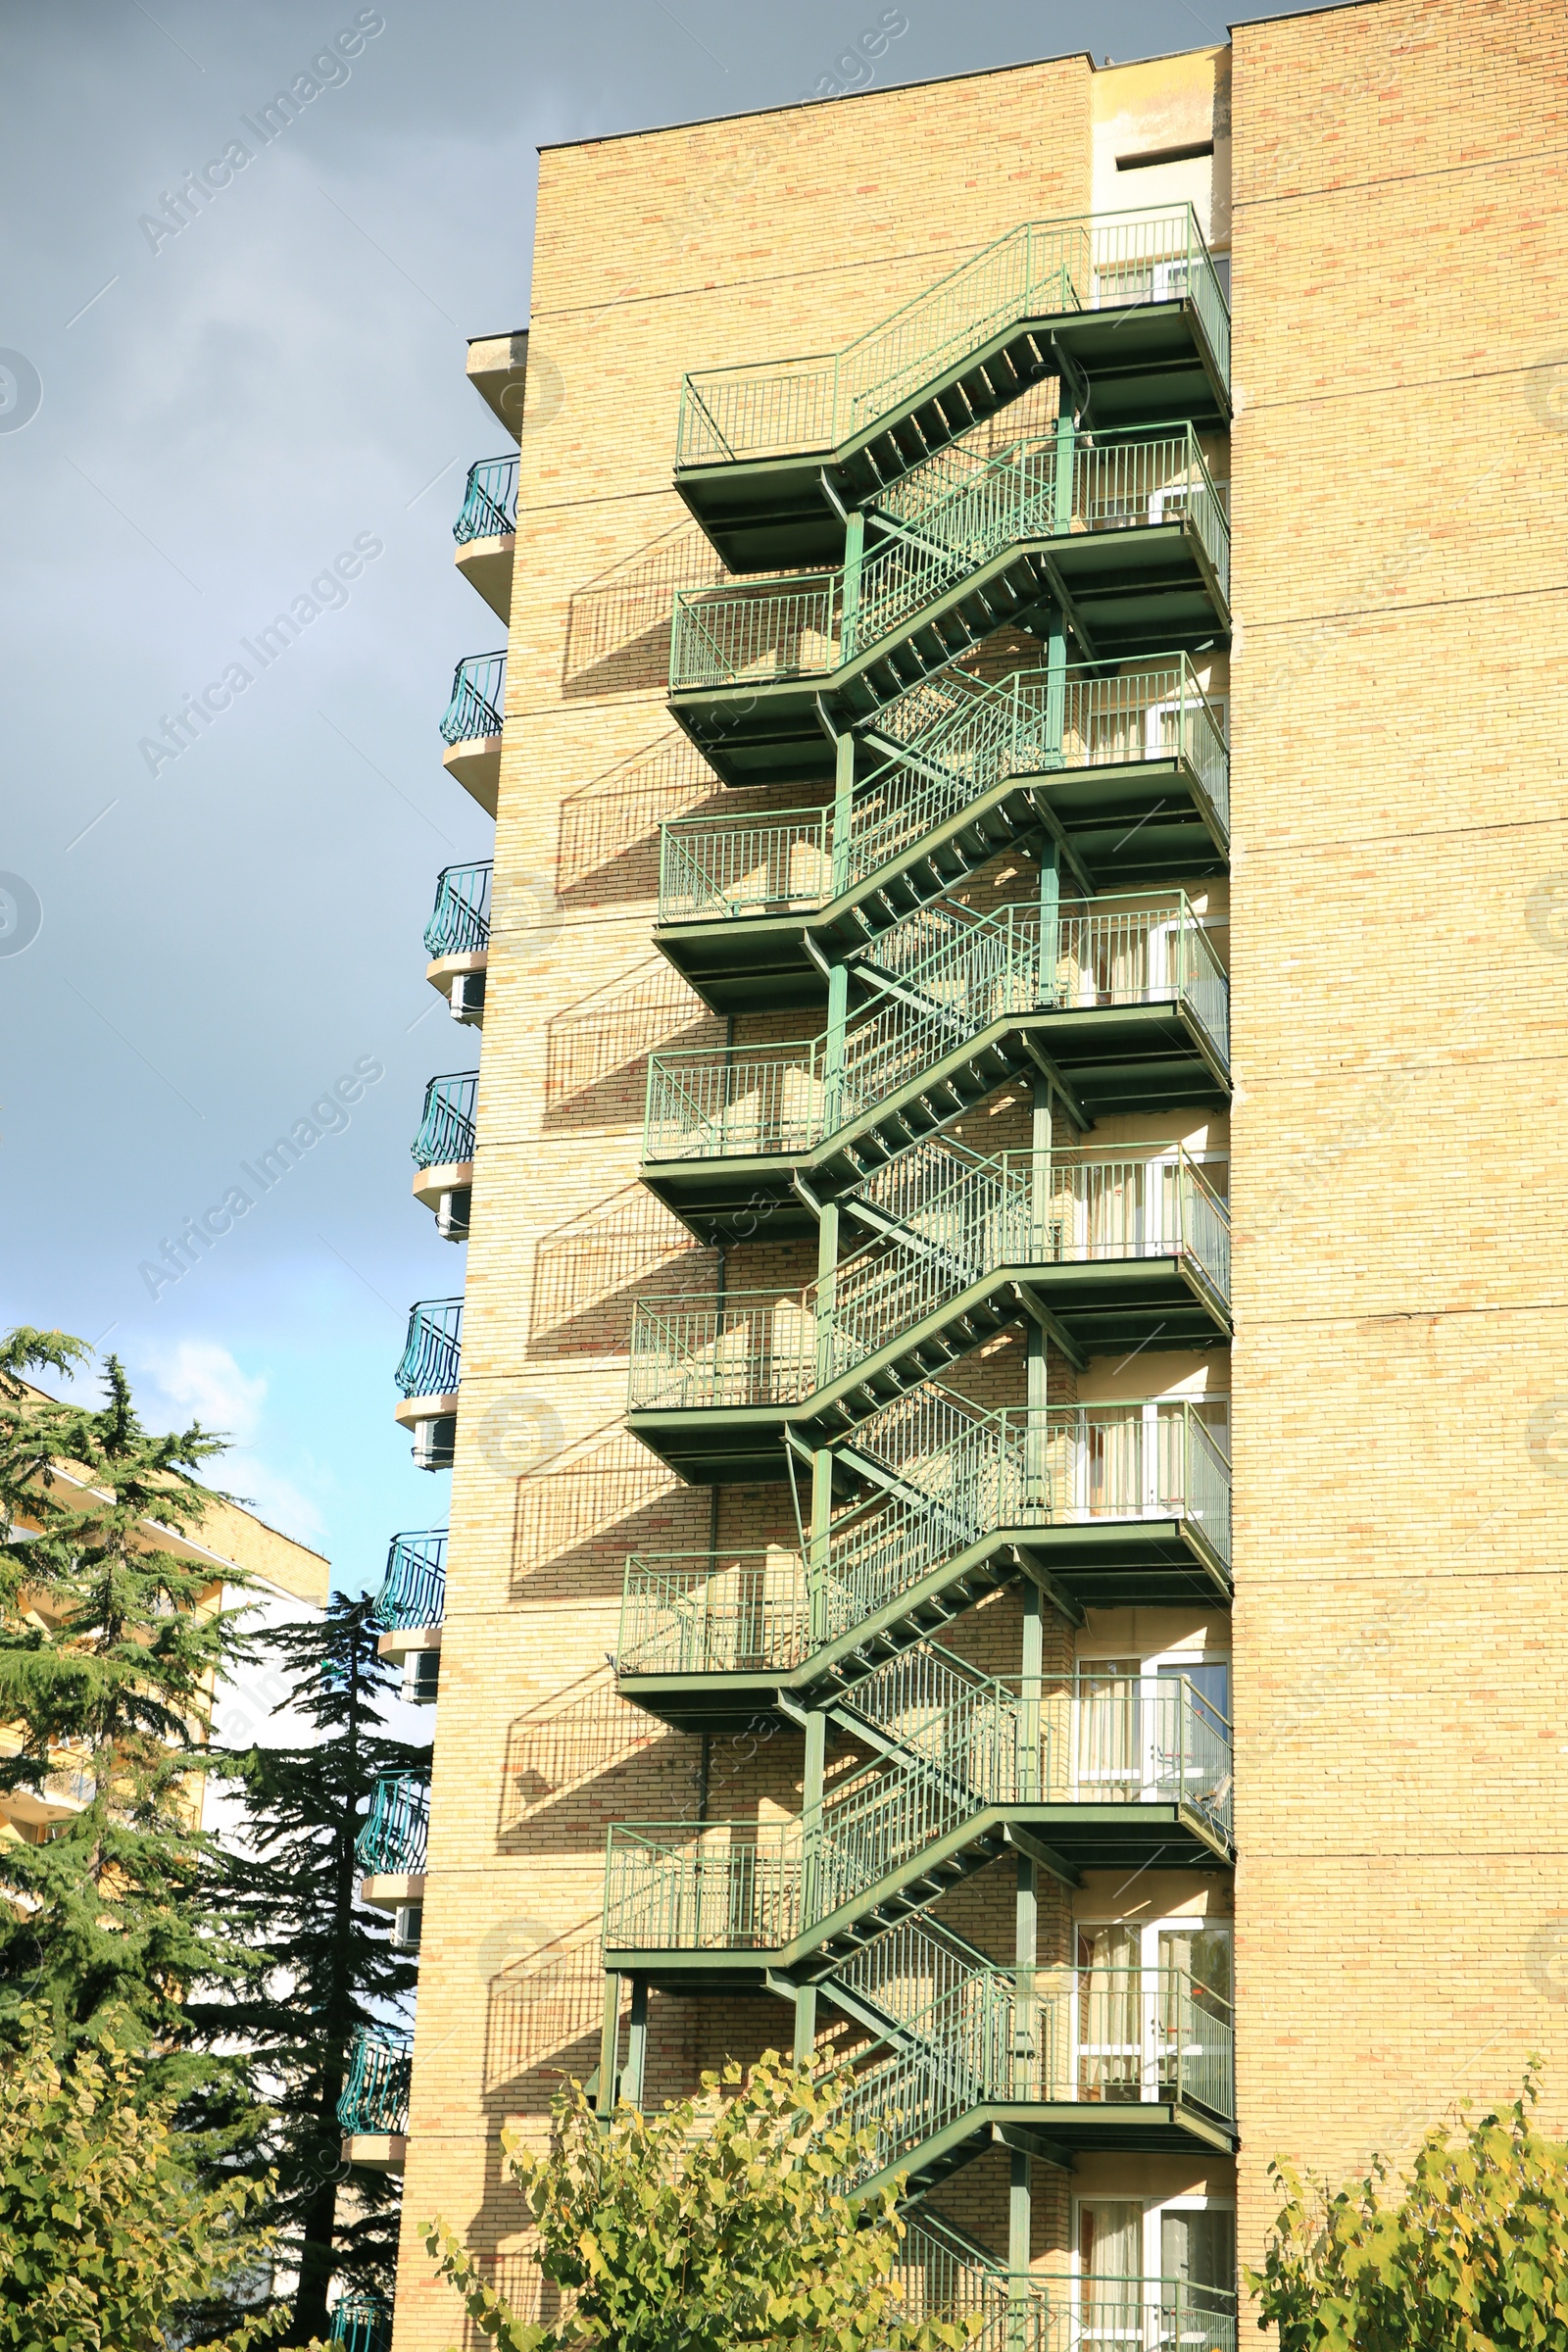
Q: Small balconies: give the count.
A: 9